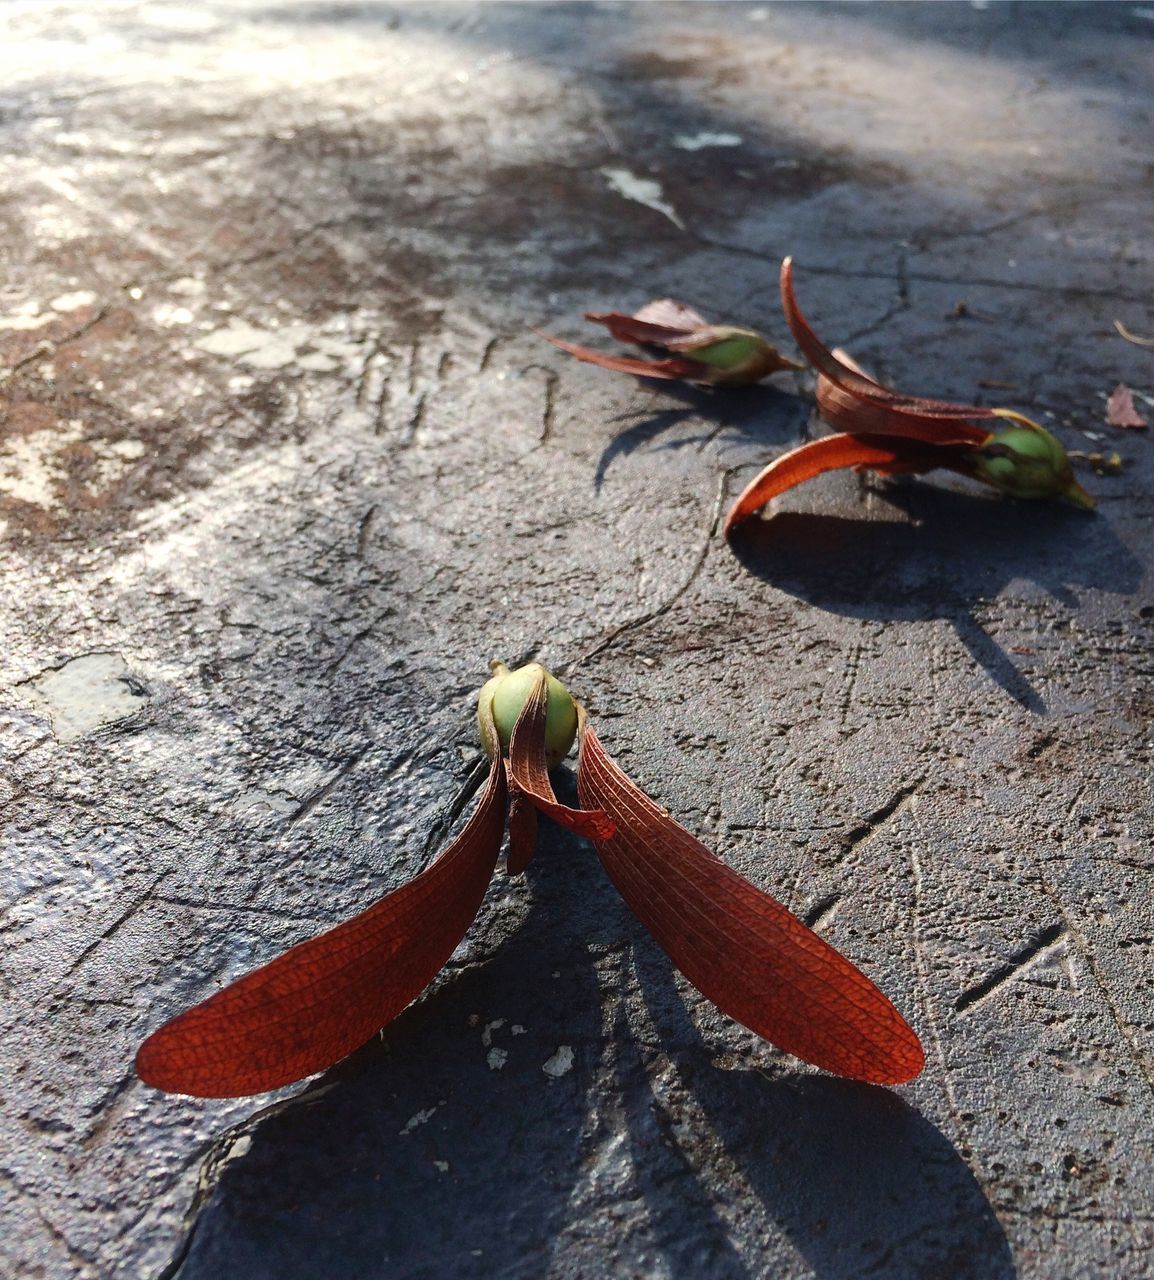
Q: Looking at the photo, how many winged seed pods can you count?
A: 3